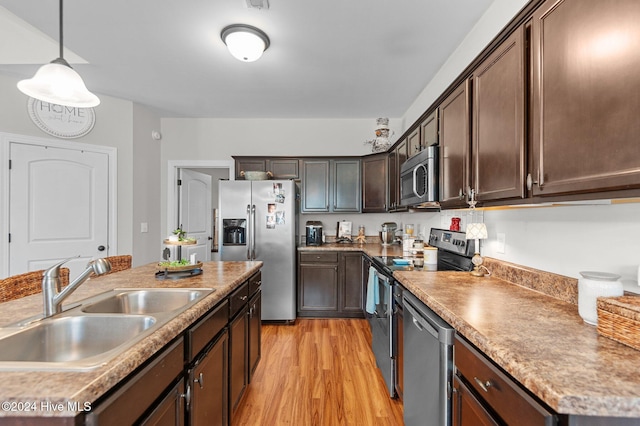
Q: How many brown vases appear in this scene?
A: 0